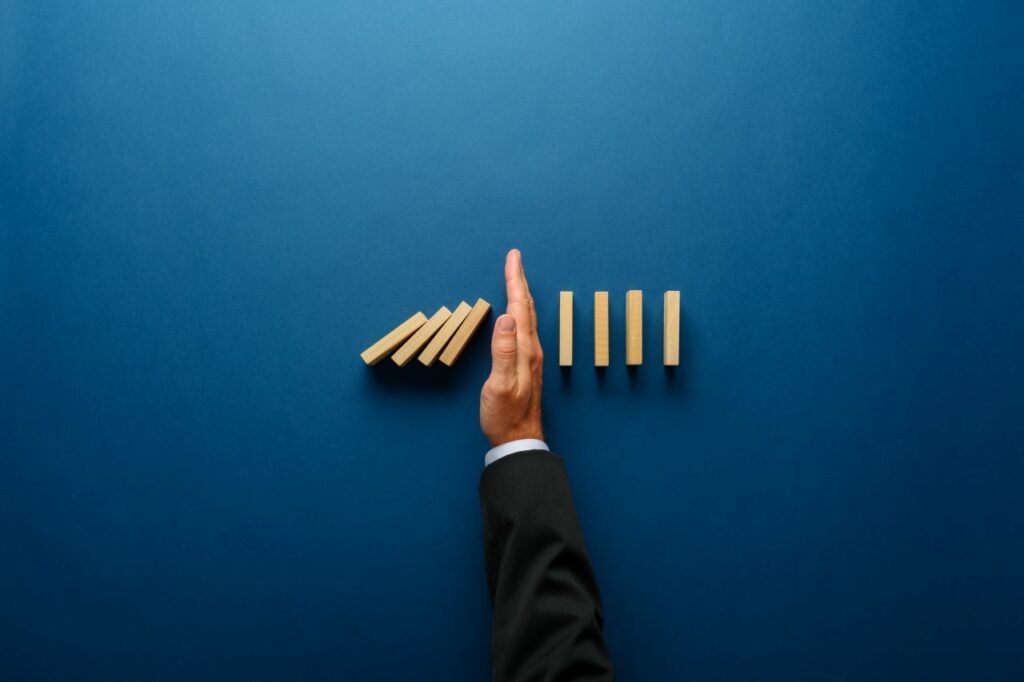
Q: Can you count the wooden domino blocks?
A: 8